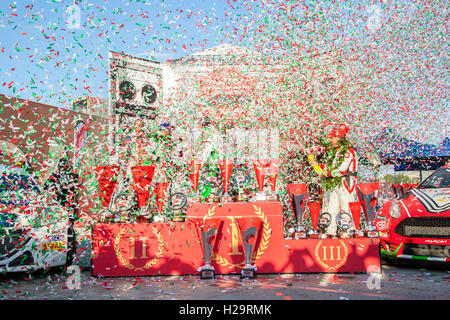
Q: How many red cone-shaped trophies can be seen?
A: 13